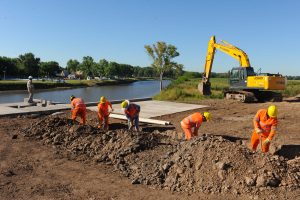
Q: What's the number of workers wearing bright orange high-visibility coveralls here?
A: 4